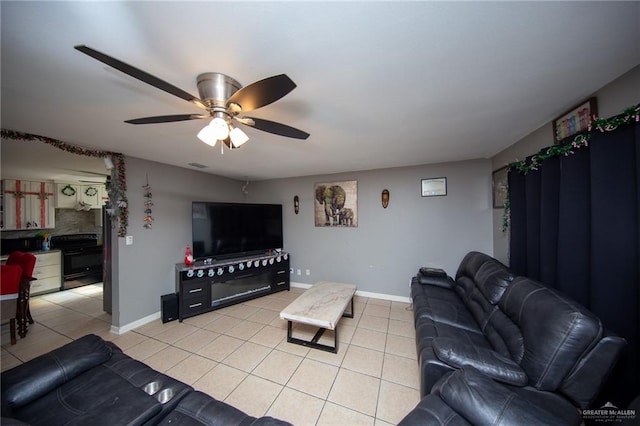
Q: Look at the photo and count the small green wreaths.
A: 2